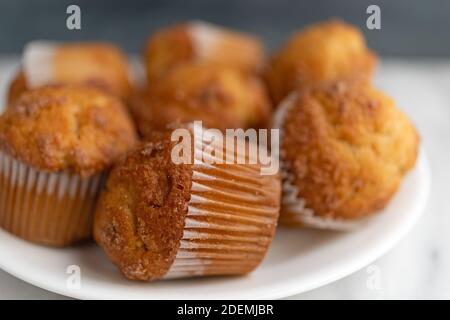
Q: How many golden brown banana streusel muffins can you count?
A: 7